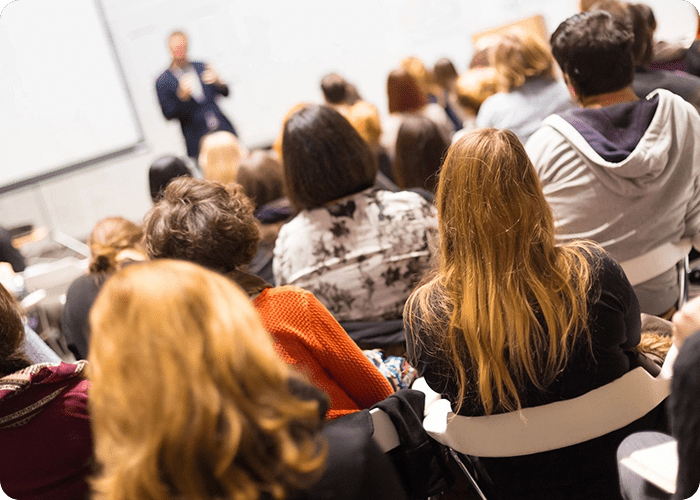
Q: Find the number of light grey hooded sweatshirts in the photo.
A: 1